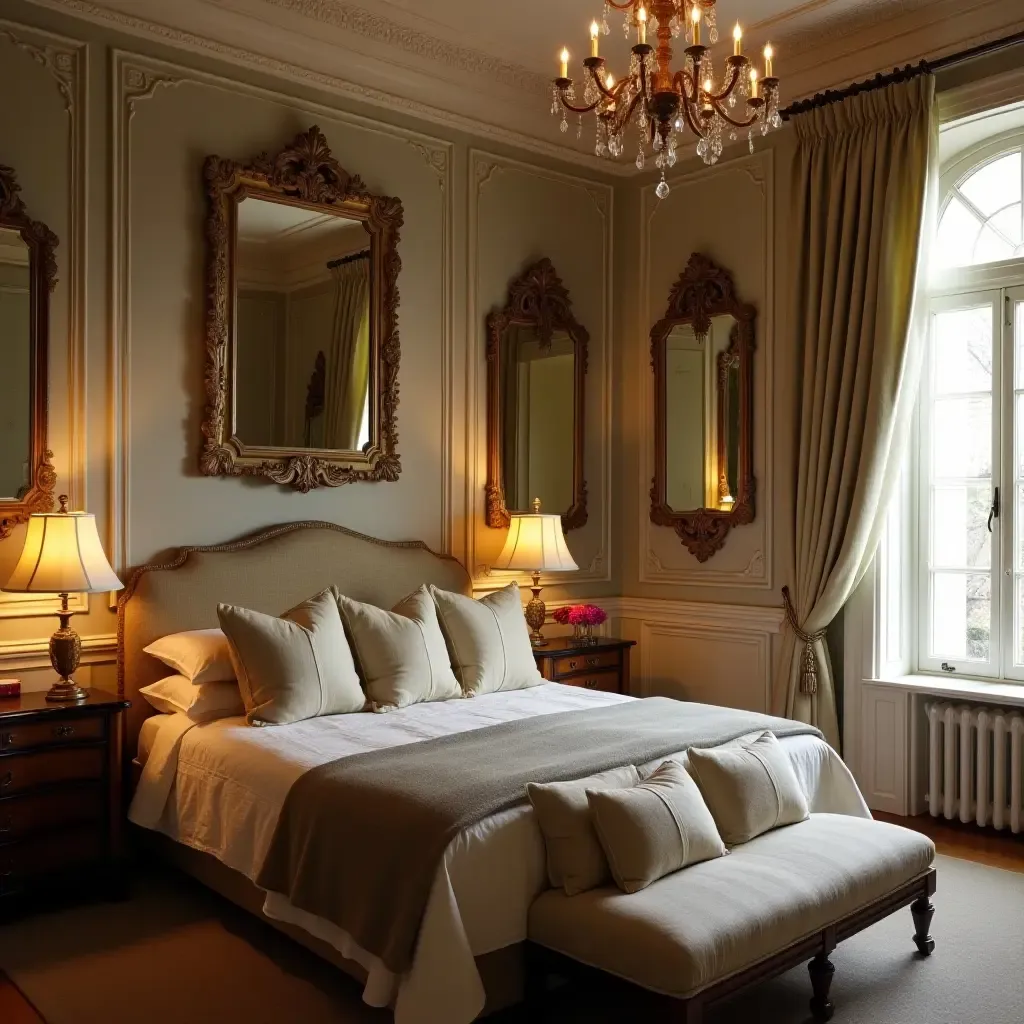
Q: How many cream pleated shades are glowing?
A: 2